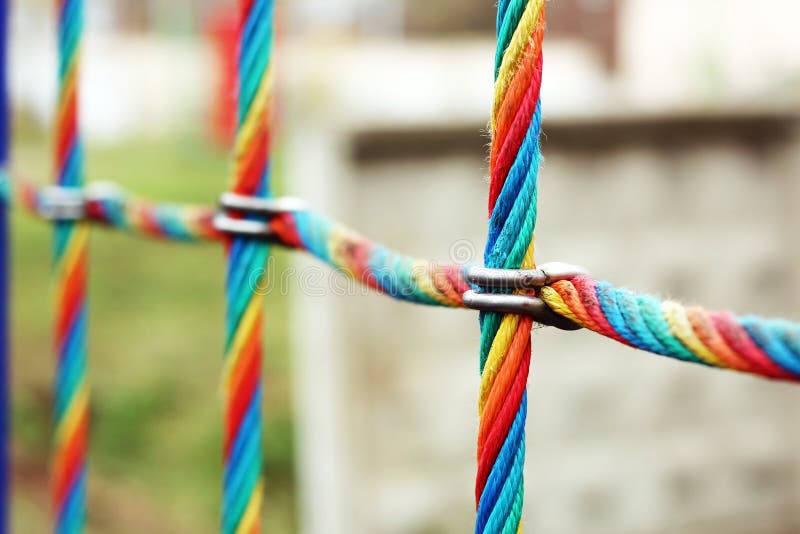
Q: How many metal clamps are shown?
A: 3